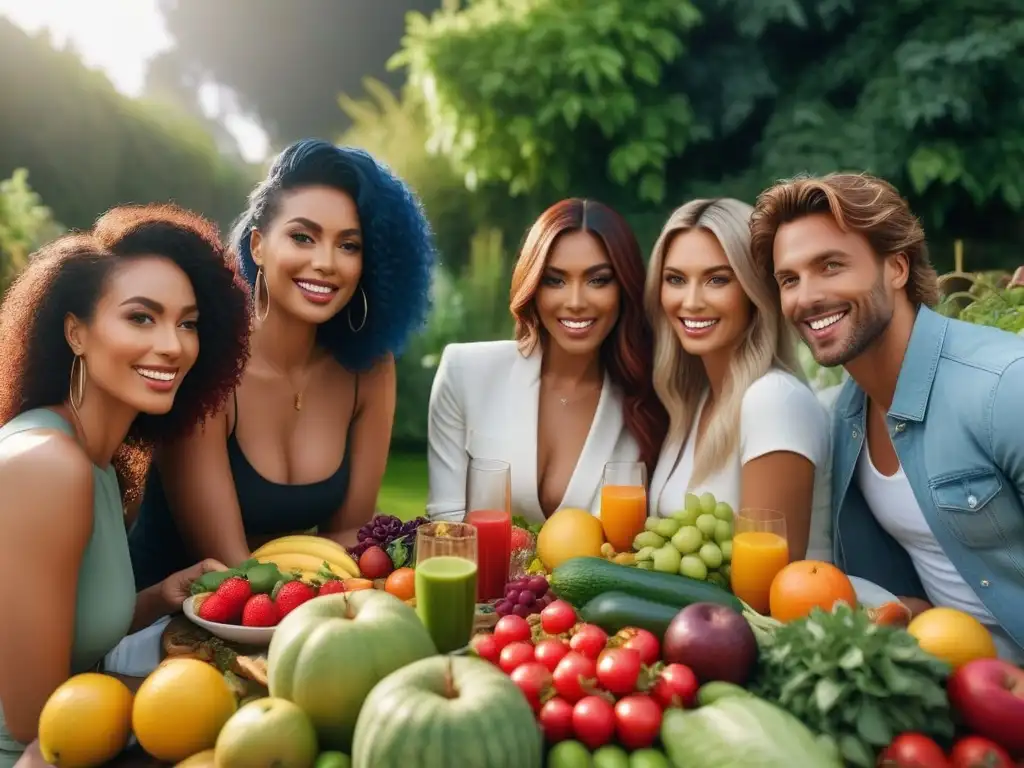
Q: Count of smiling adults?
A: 5